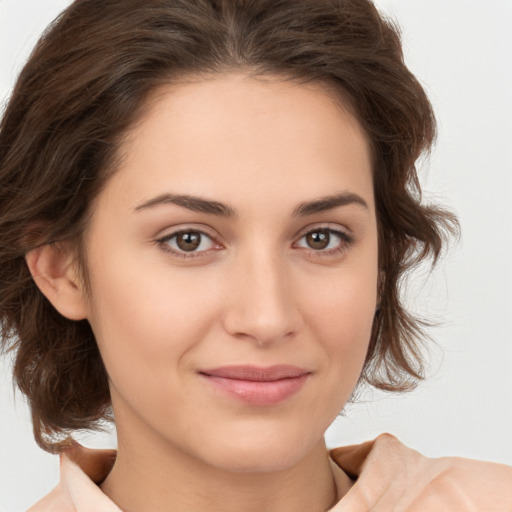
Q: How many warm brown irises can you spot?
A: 2